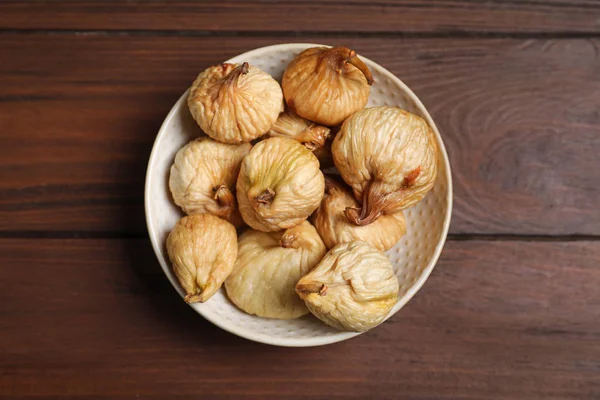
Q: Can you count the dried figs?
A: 10